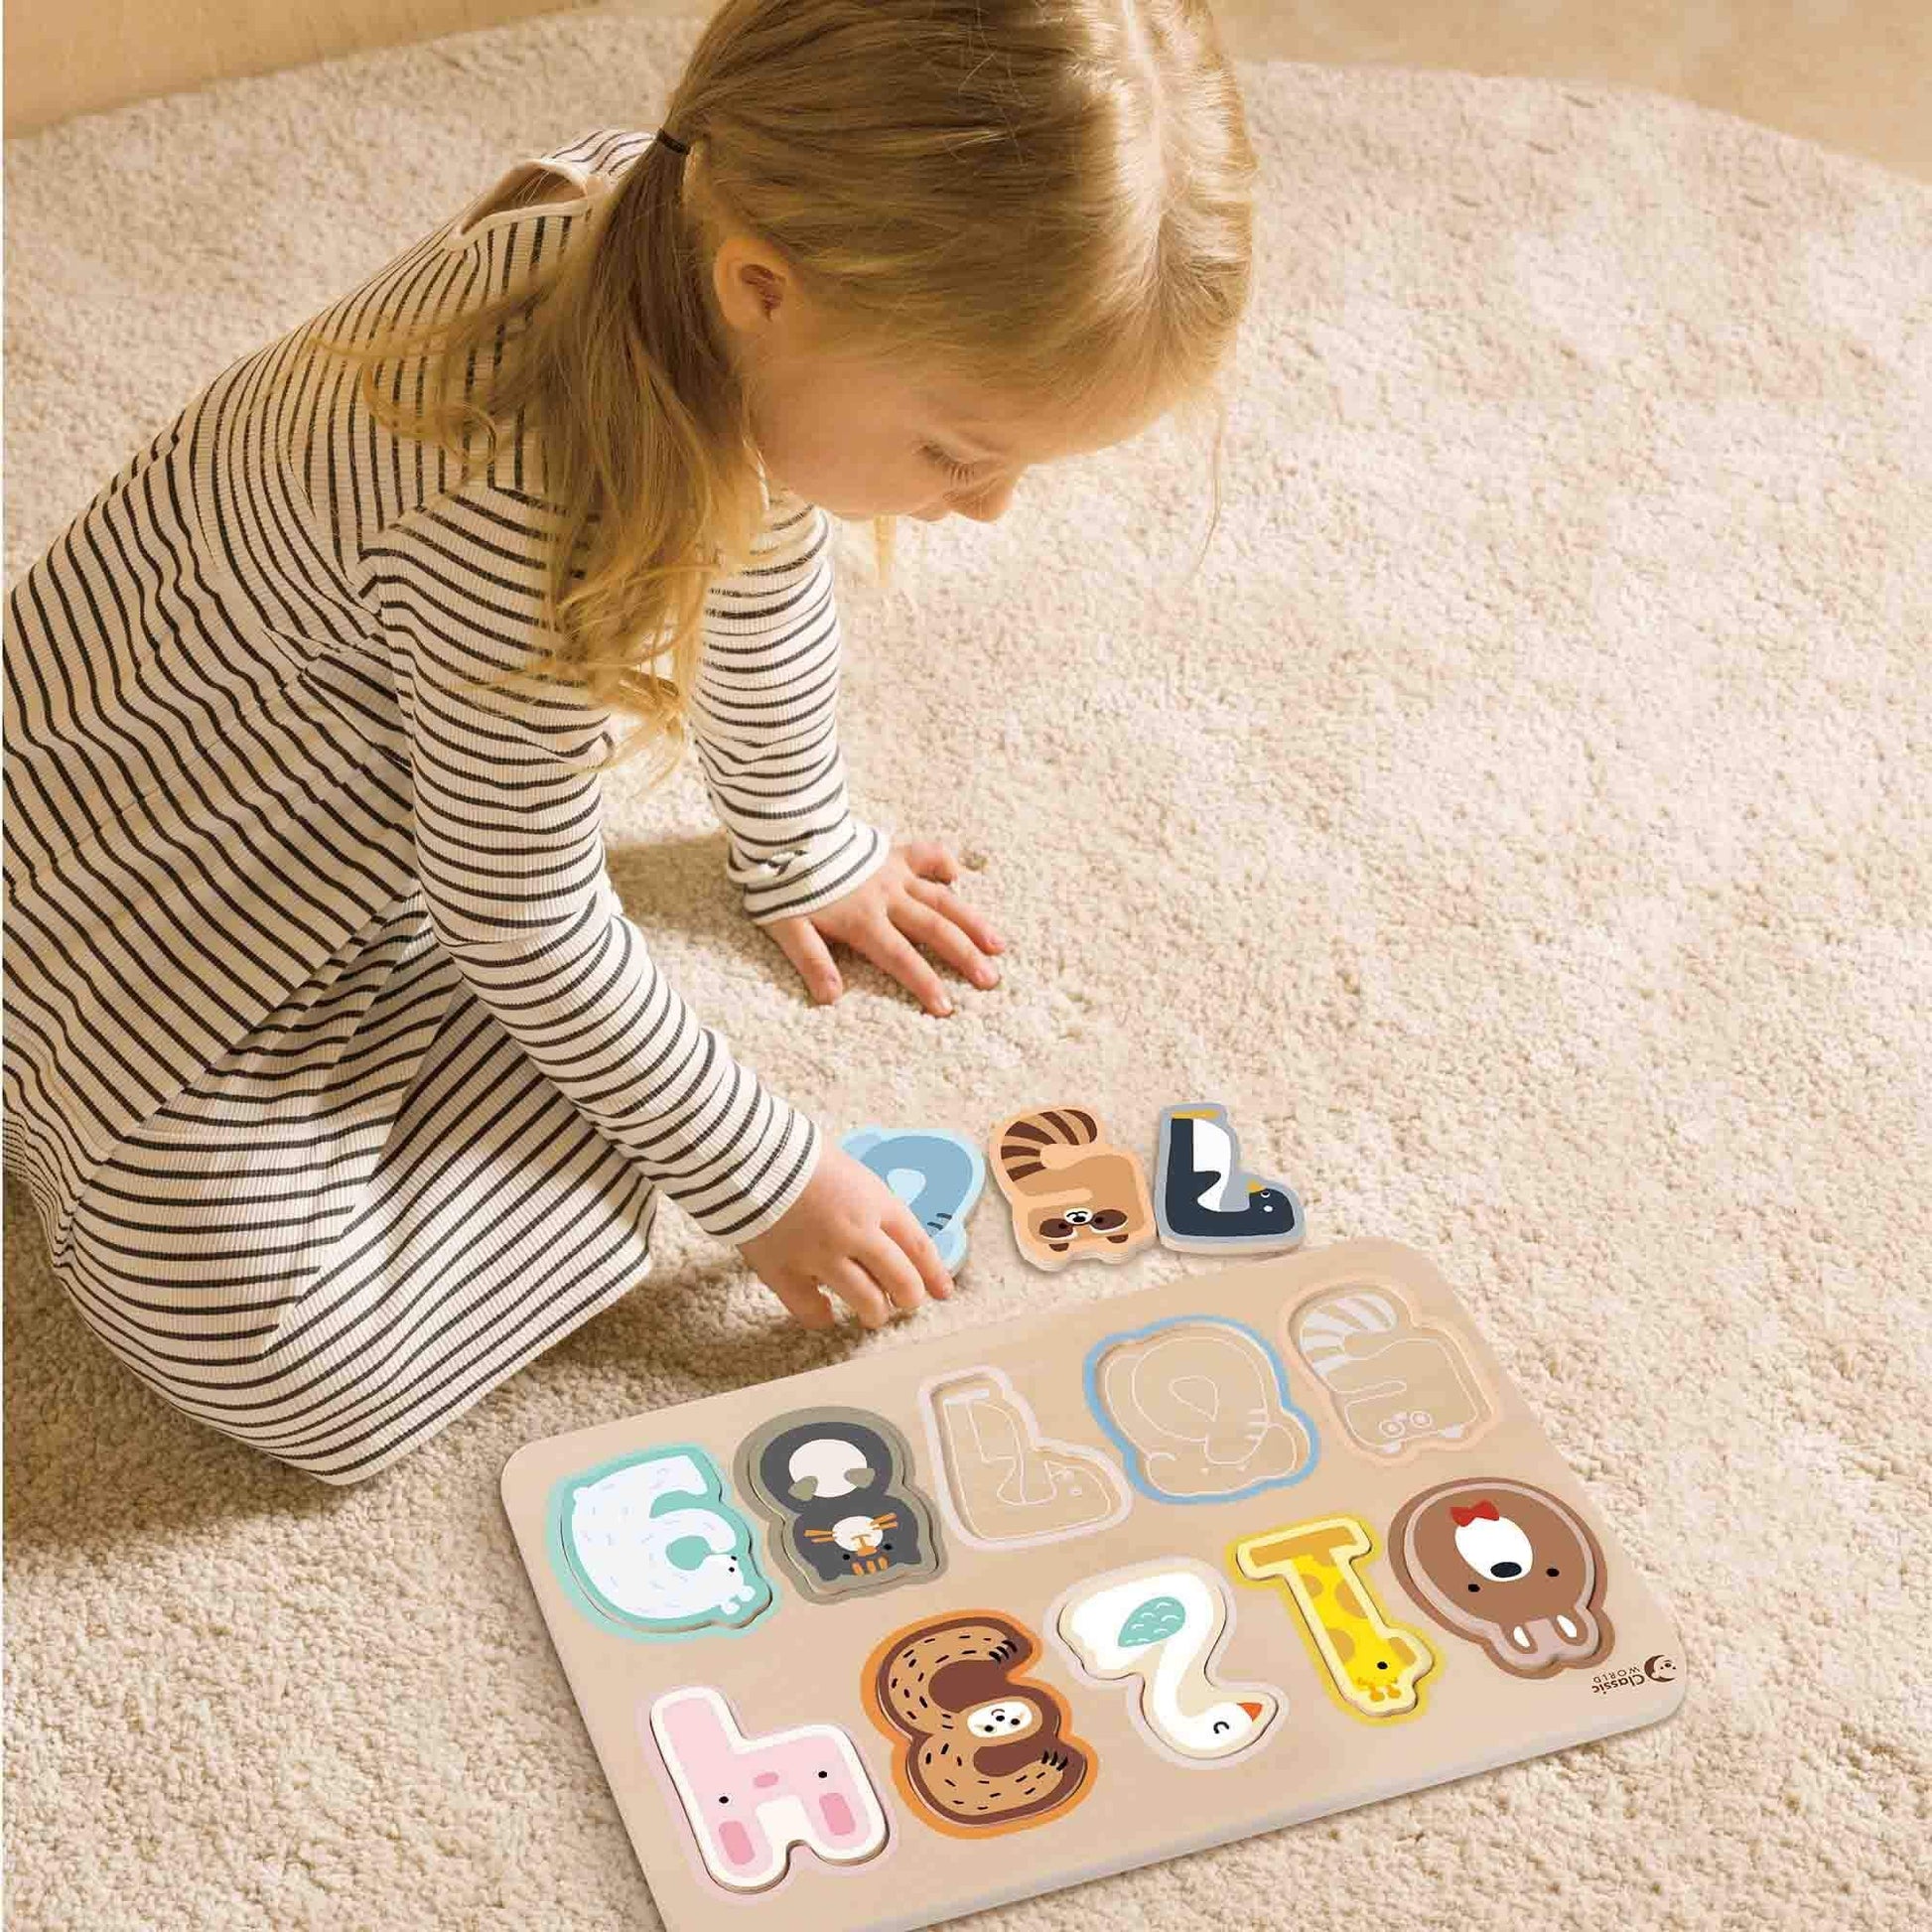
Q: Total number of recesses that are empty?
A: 3